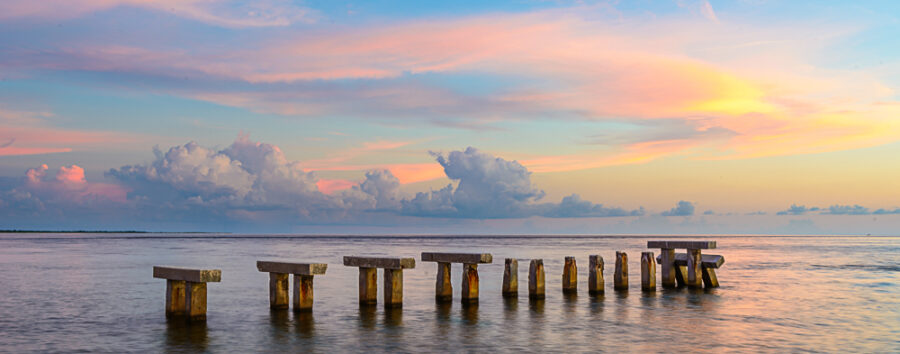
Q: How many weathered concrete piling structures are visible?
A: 11